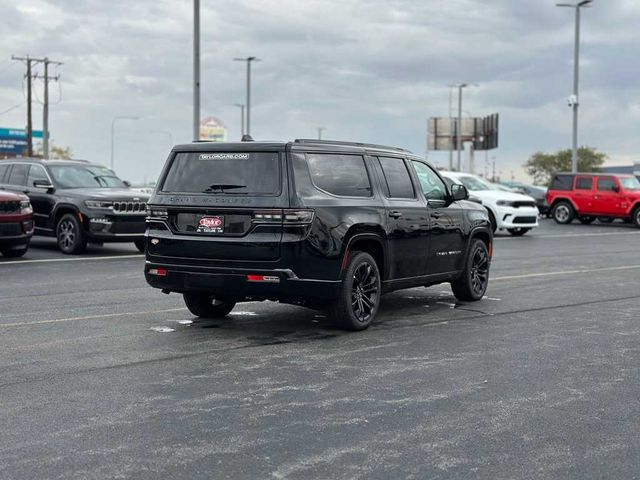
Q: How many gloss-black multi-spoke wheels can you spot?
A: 2